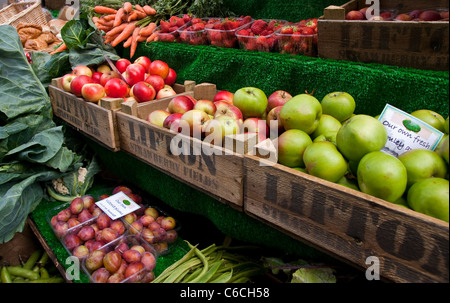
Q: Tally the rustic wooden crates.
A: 4